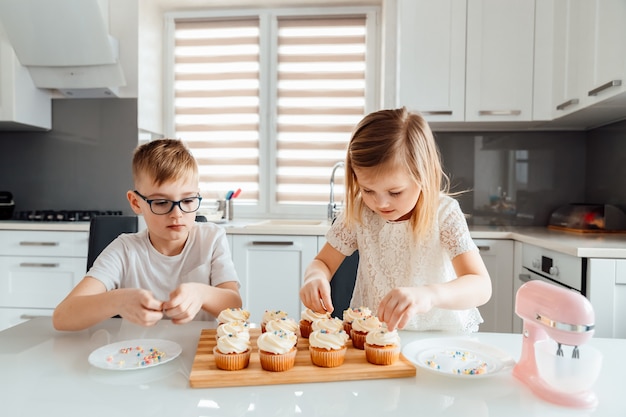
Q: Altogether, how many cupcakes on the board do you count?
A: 12